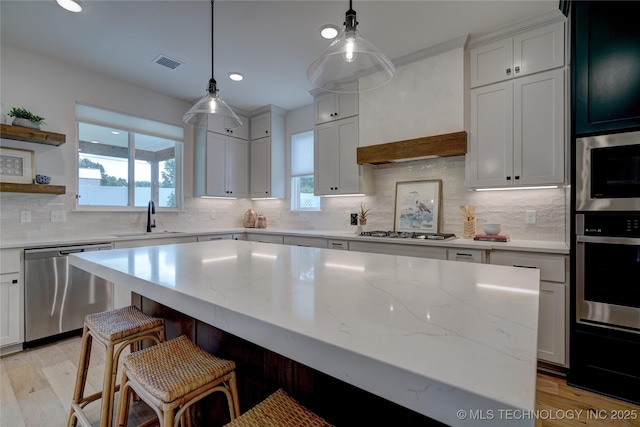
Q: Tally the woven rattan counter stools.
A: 3